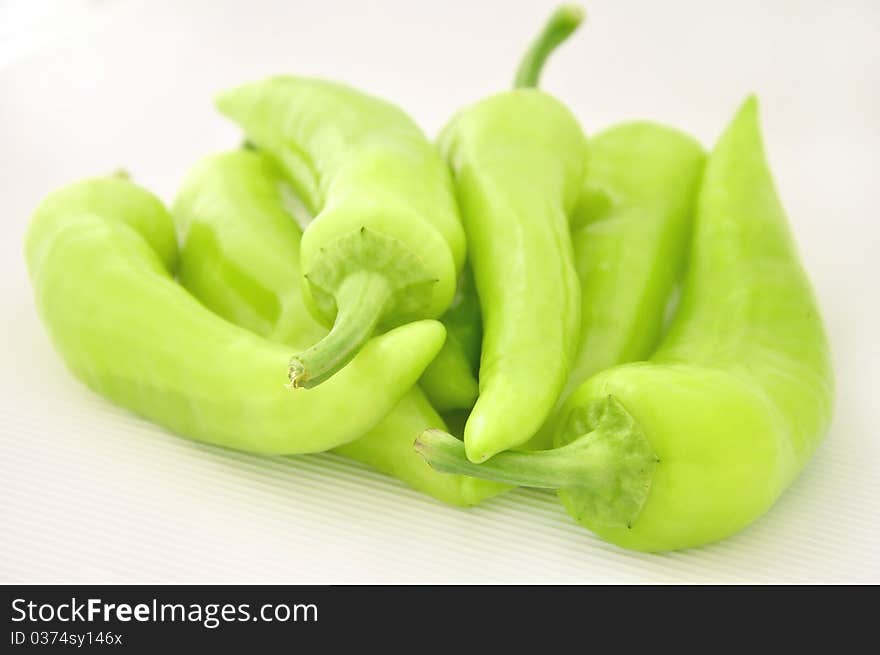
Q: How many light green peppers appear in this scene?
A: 7